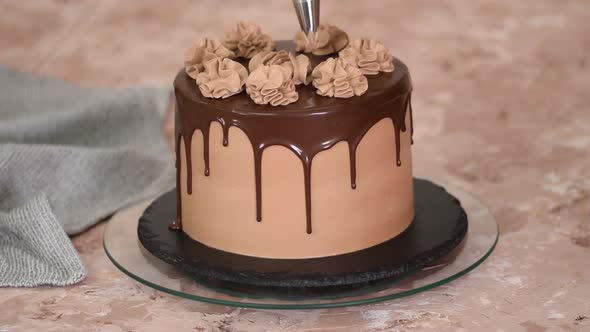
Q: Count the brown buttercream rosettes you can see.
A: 8